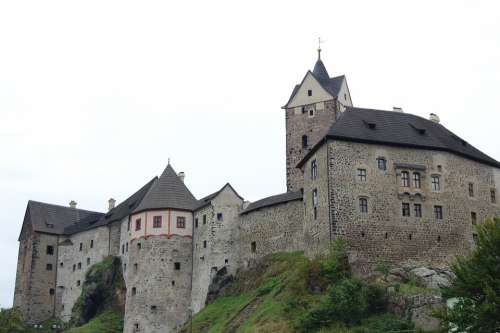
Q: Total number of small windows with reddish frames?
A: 3